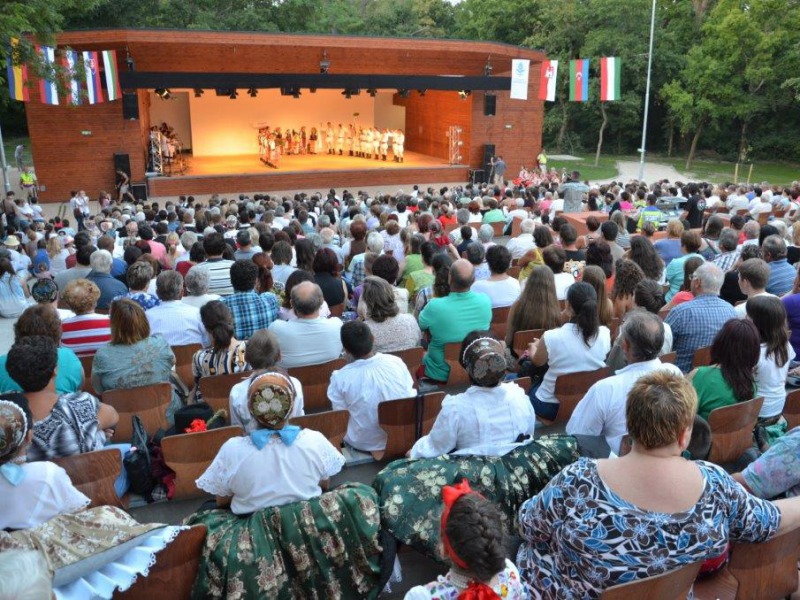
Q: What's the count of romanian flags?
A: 1